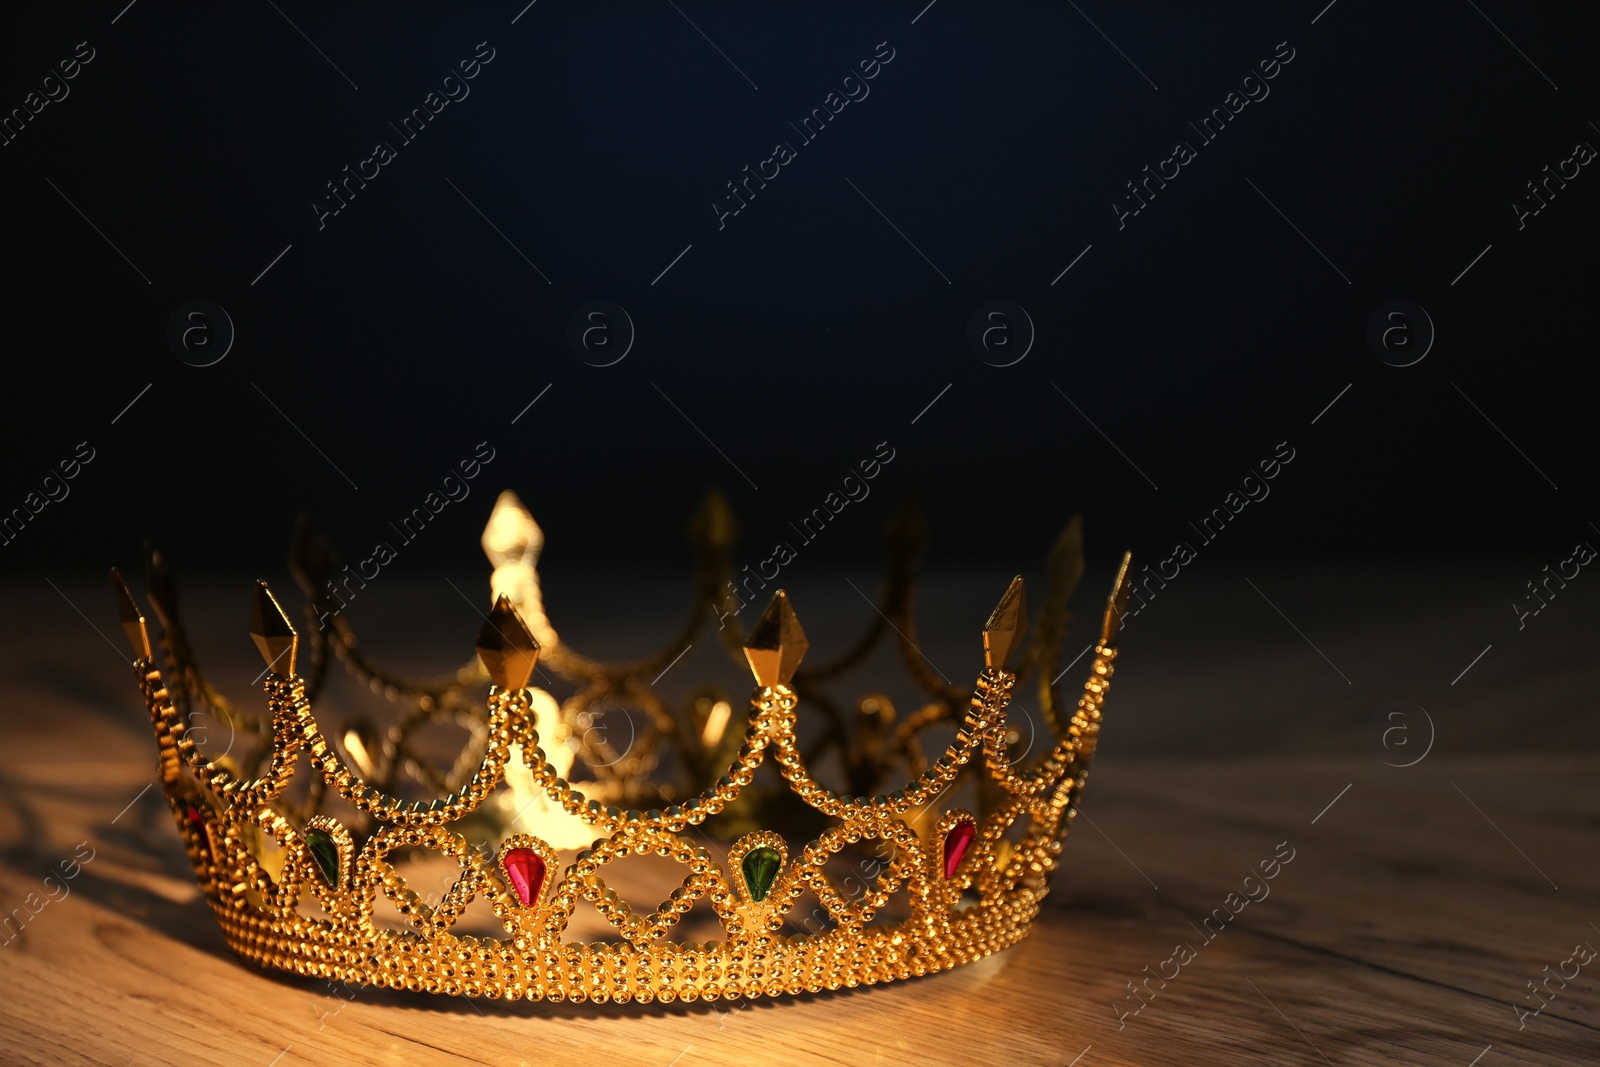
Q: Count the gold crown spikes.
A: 12